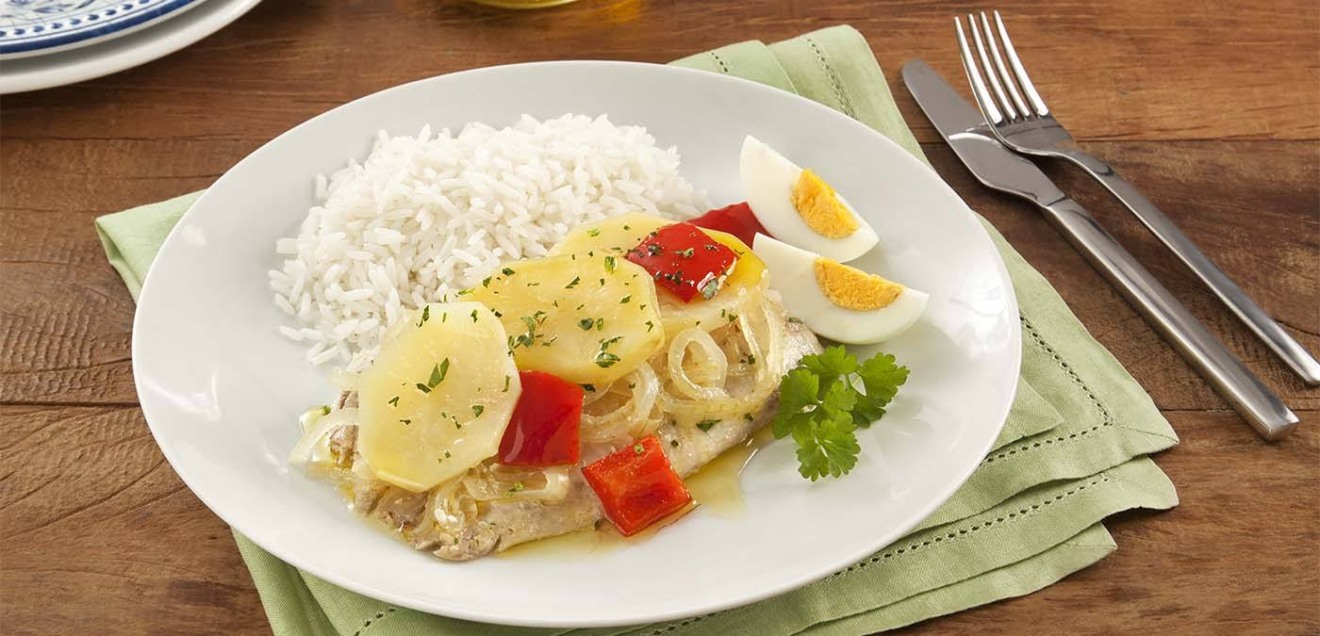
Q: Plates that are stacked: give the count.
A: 2